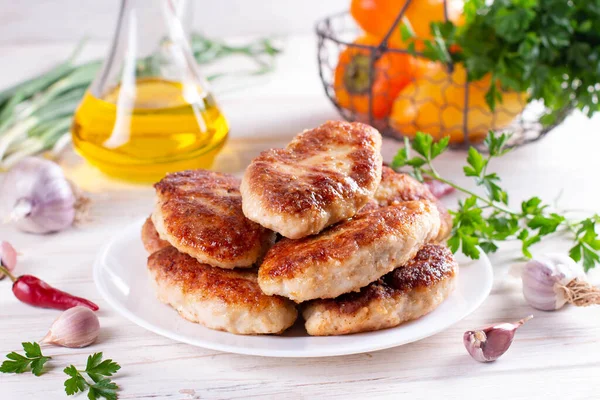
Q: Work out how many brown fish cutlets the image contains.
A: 7